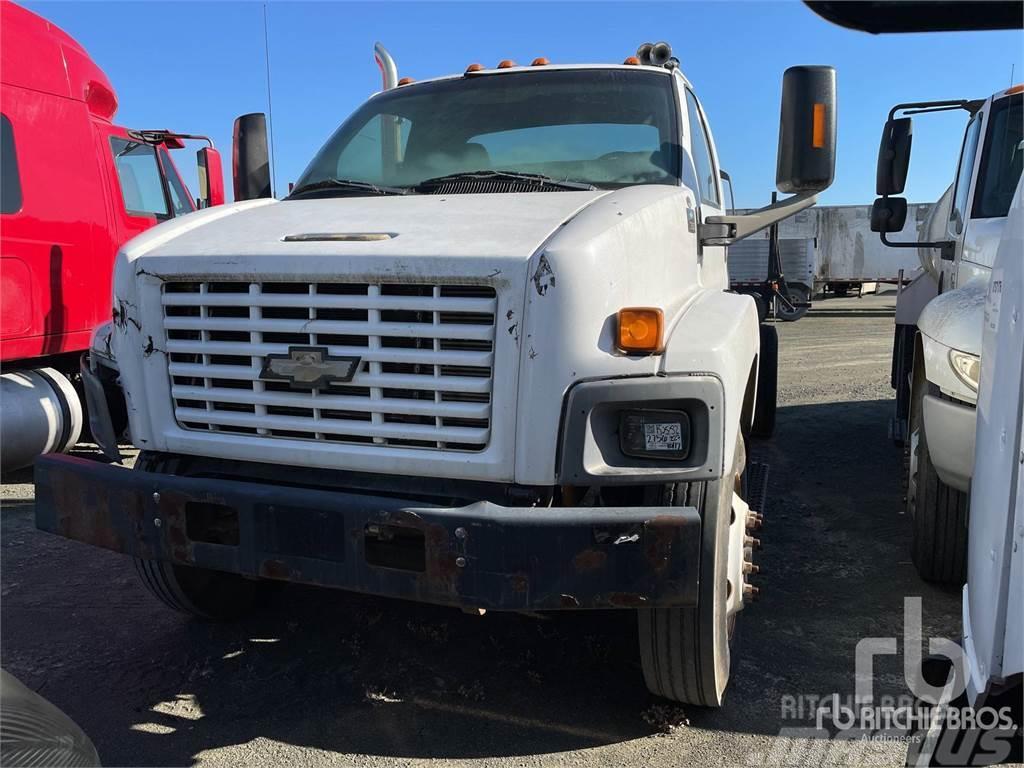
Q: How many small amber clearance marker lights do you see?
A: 5